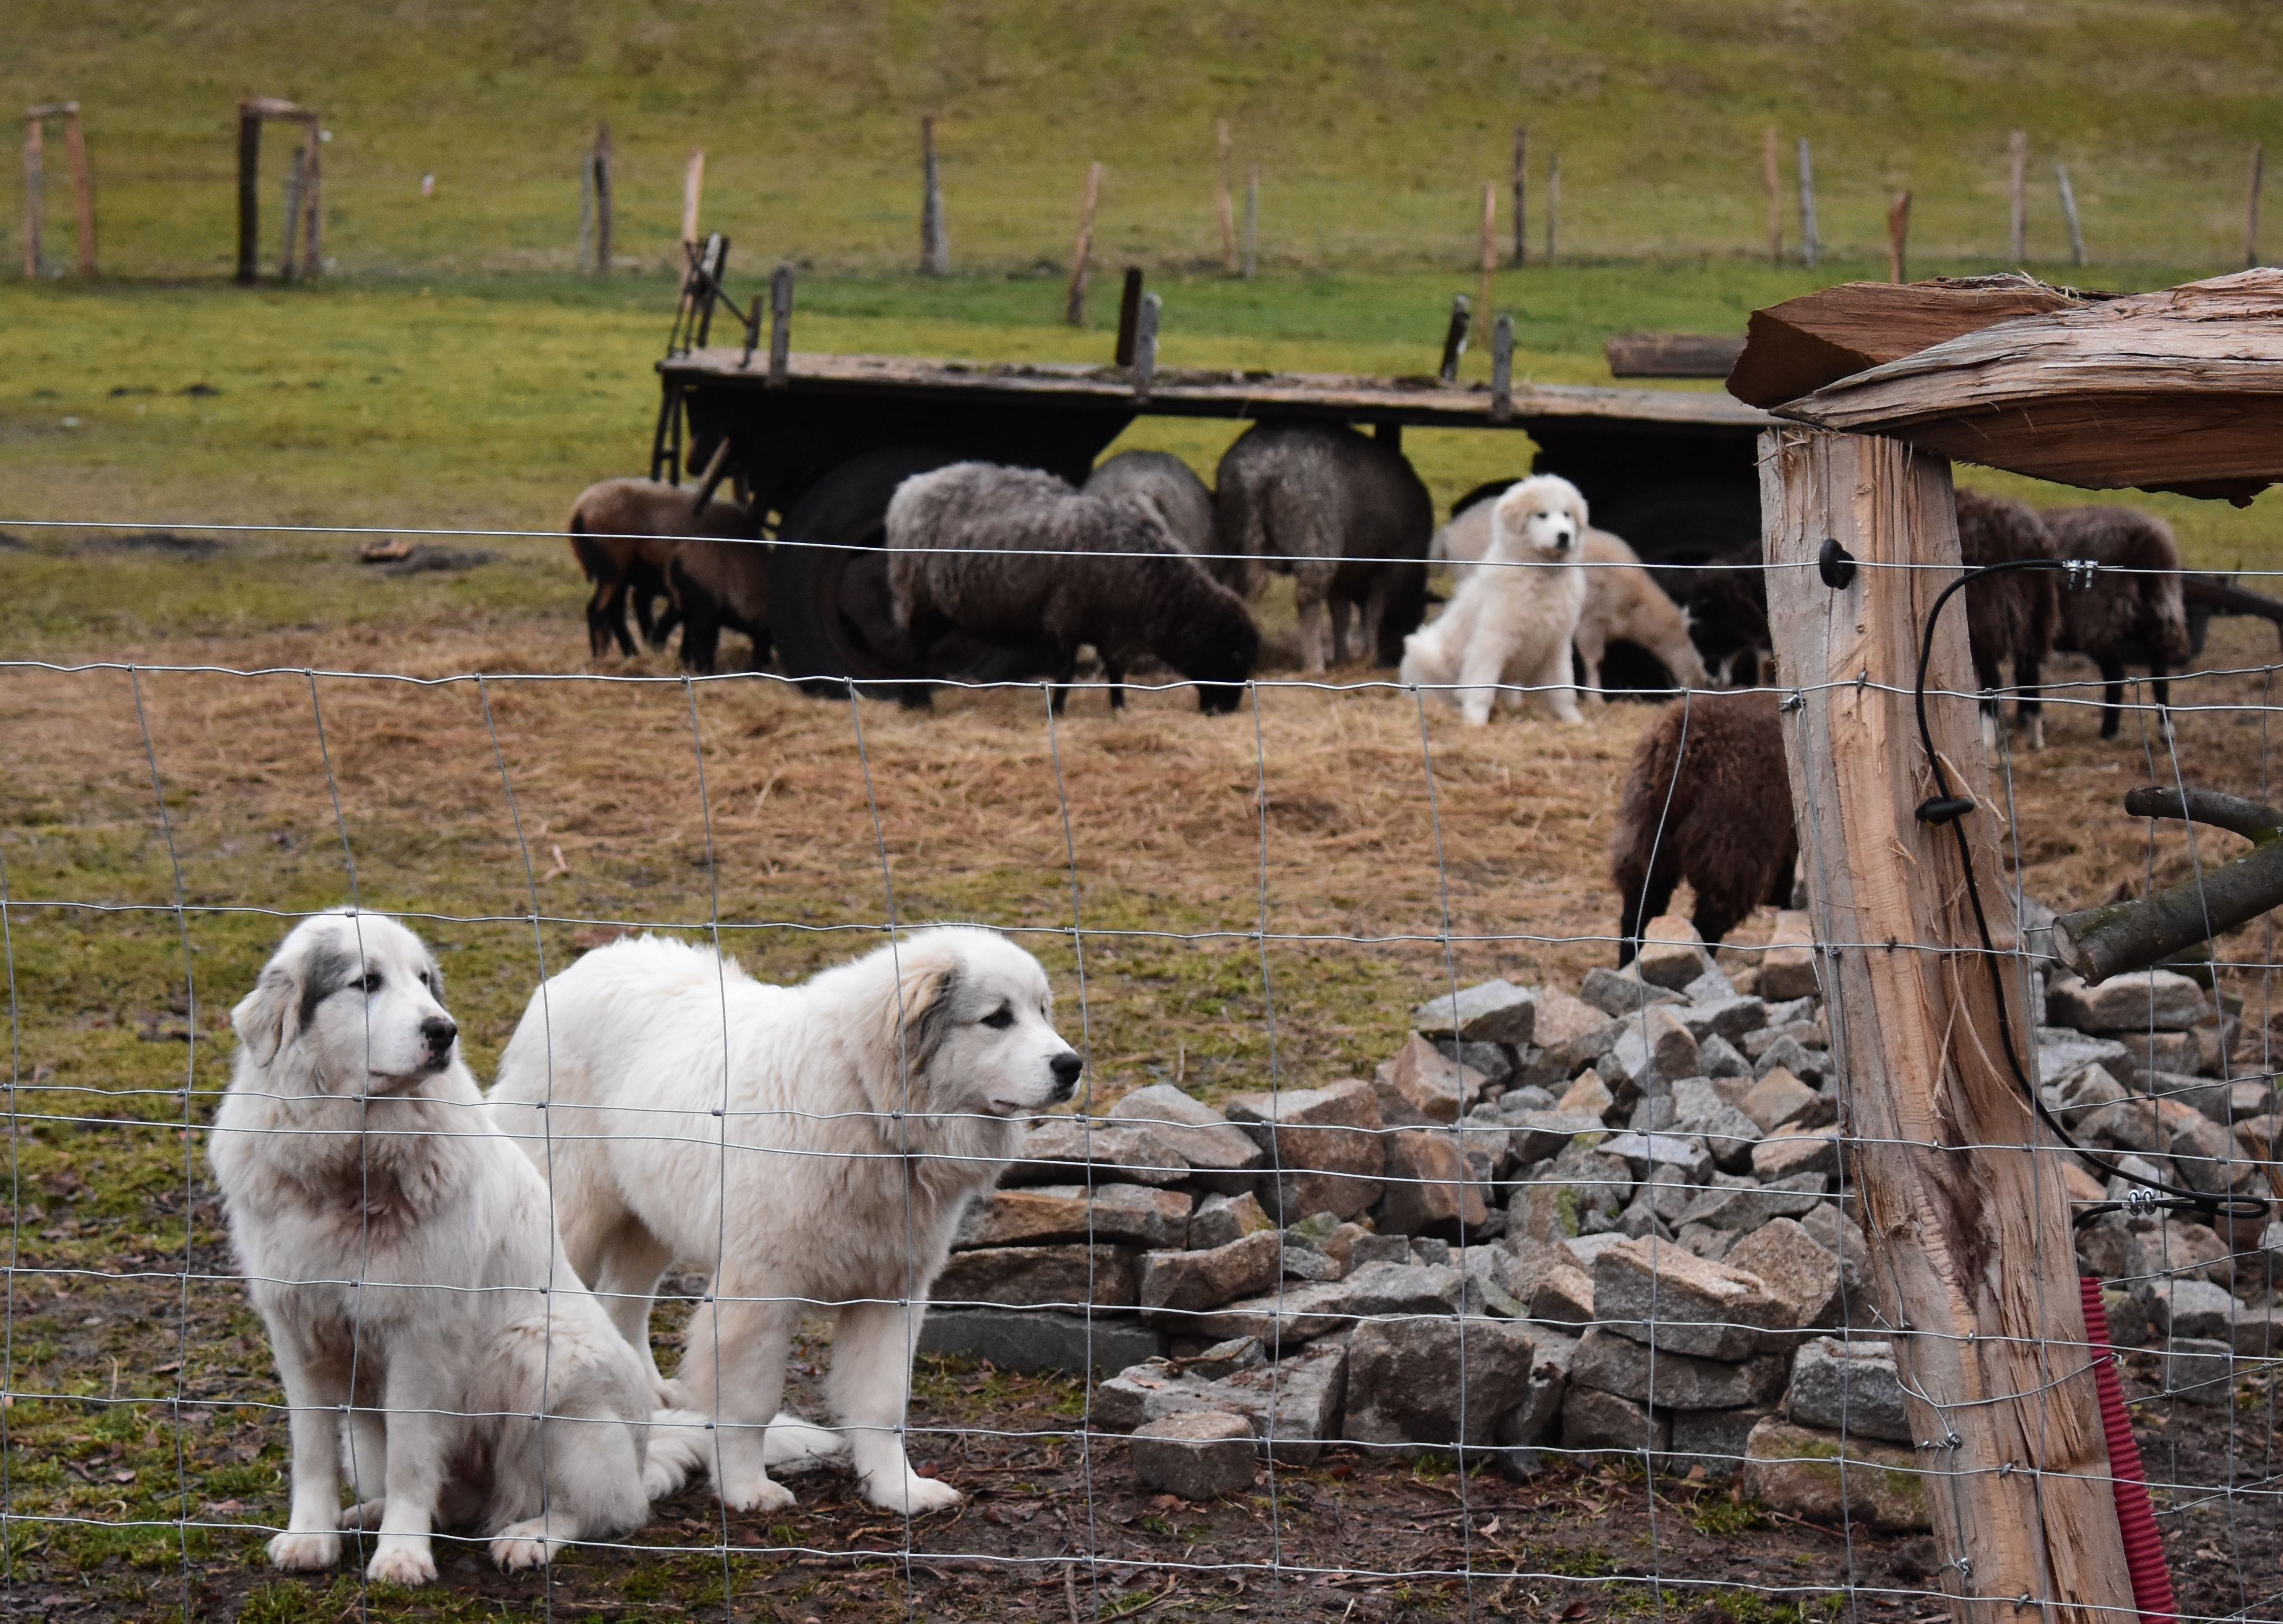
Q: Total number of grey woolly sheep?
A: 3